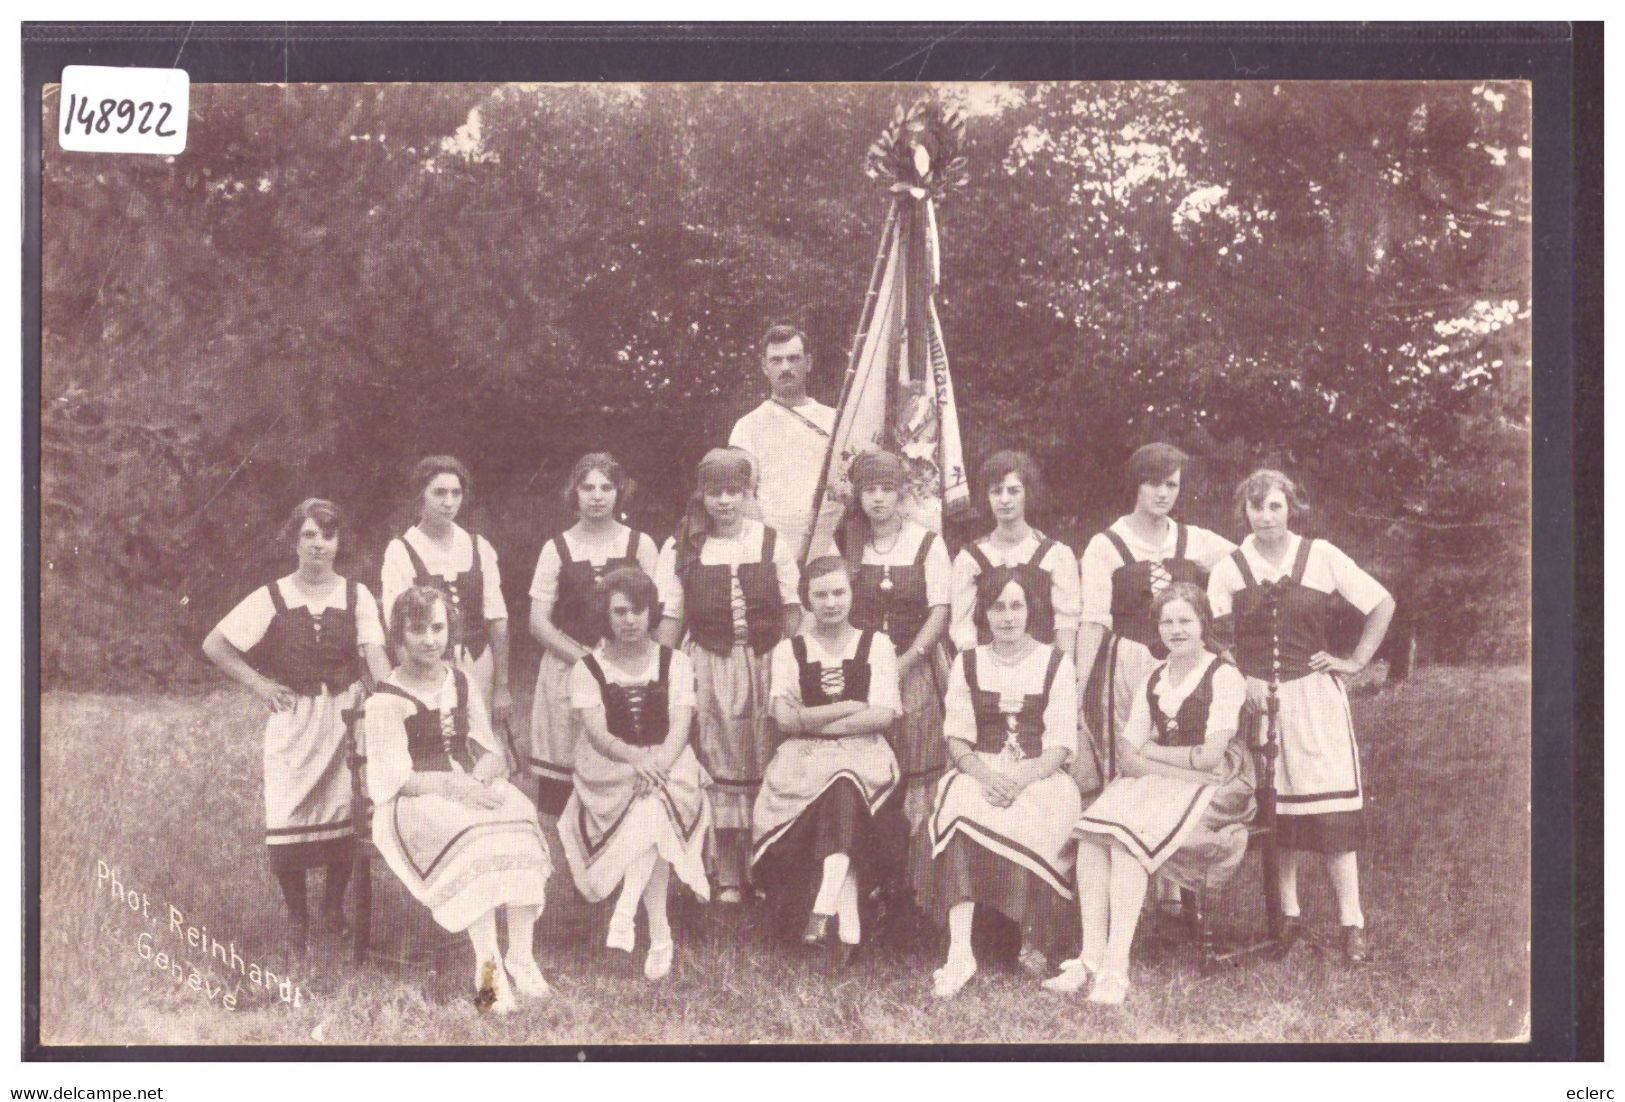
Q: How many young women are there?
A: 13